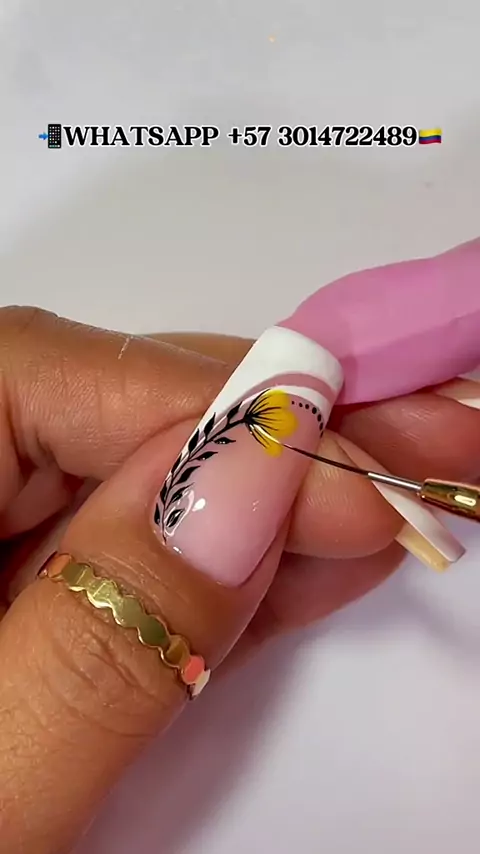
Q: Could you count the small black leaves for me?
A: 11